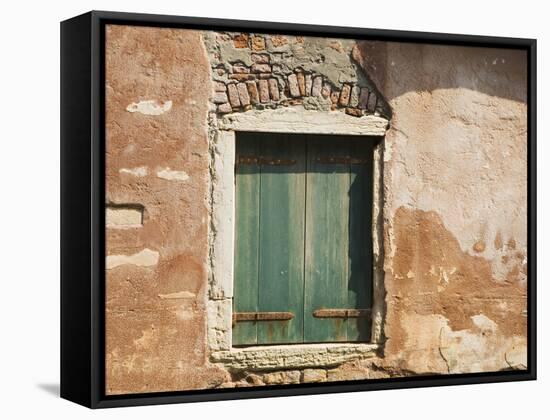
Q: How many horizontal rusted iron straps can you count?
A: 4